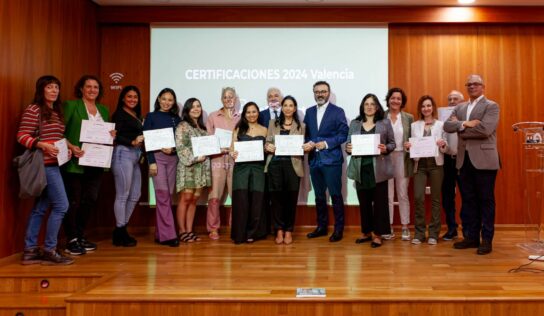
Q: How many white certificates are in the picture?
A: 11